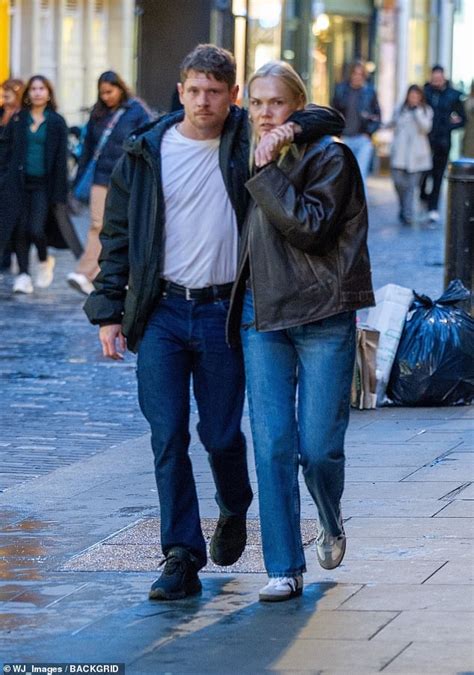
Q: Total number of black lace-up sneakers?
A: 2